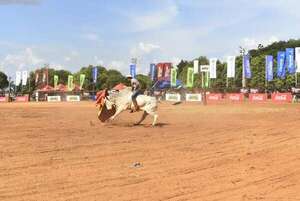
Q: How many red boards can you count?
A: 6